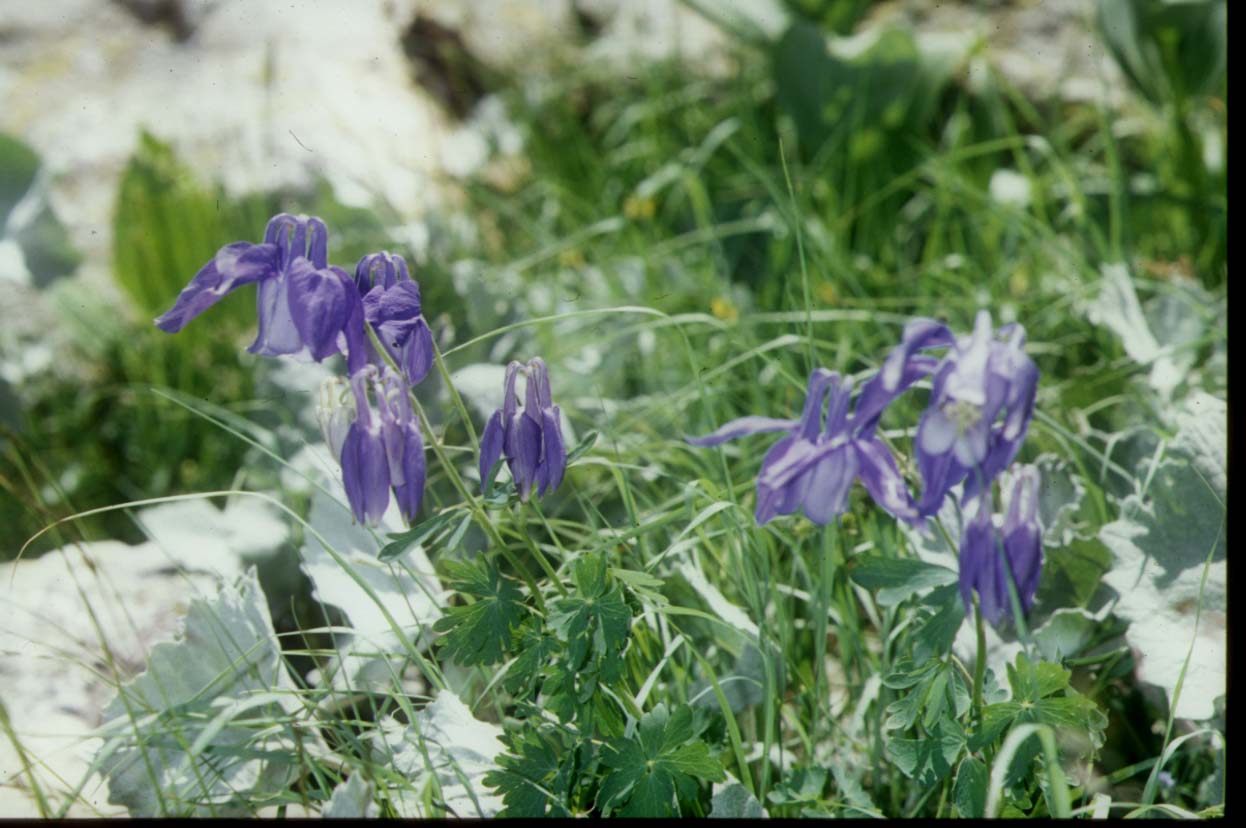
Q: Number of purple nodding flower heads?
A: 7